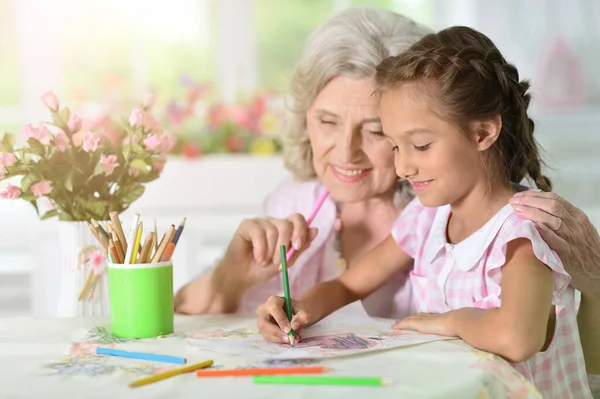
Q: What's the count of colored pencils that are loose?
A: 4